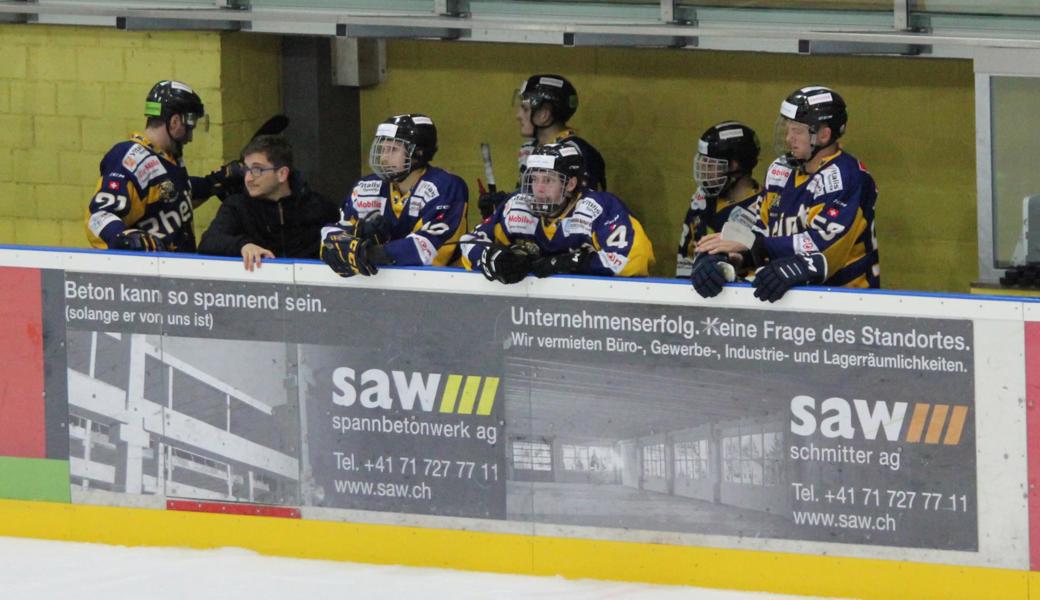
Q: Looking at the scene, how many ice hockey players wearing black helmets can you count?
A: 6